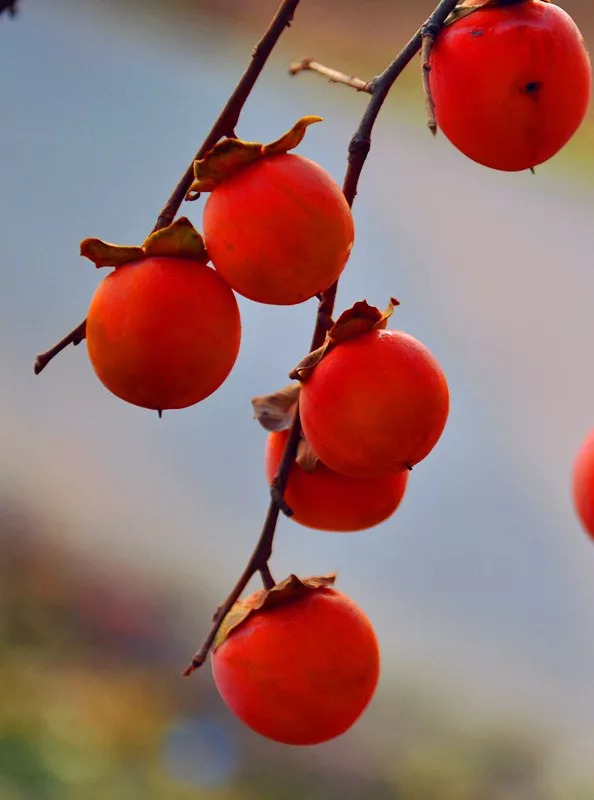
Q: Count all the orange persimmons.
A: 7